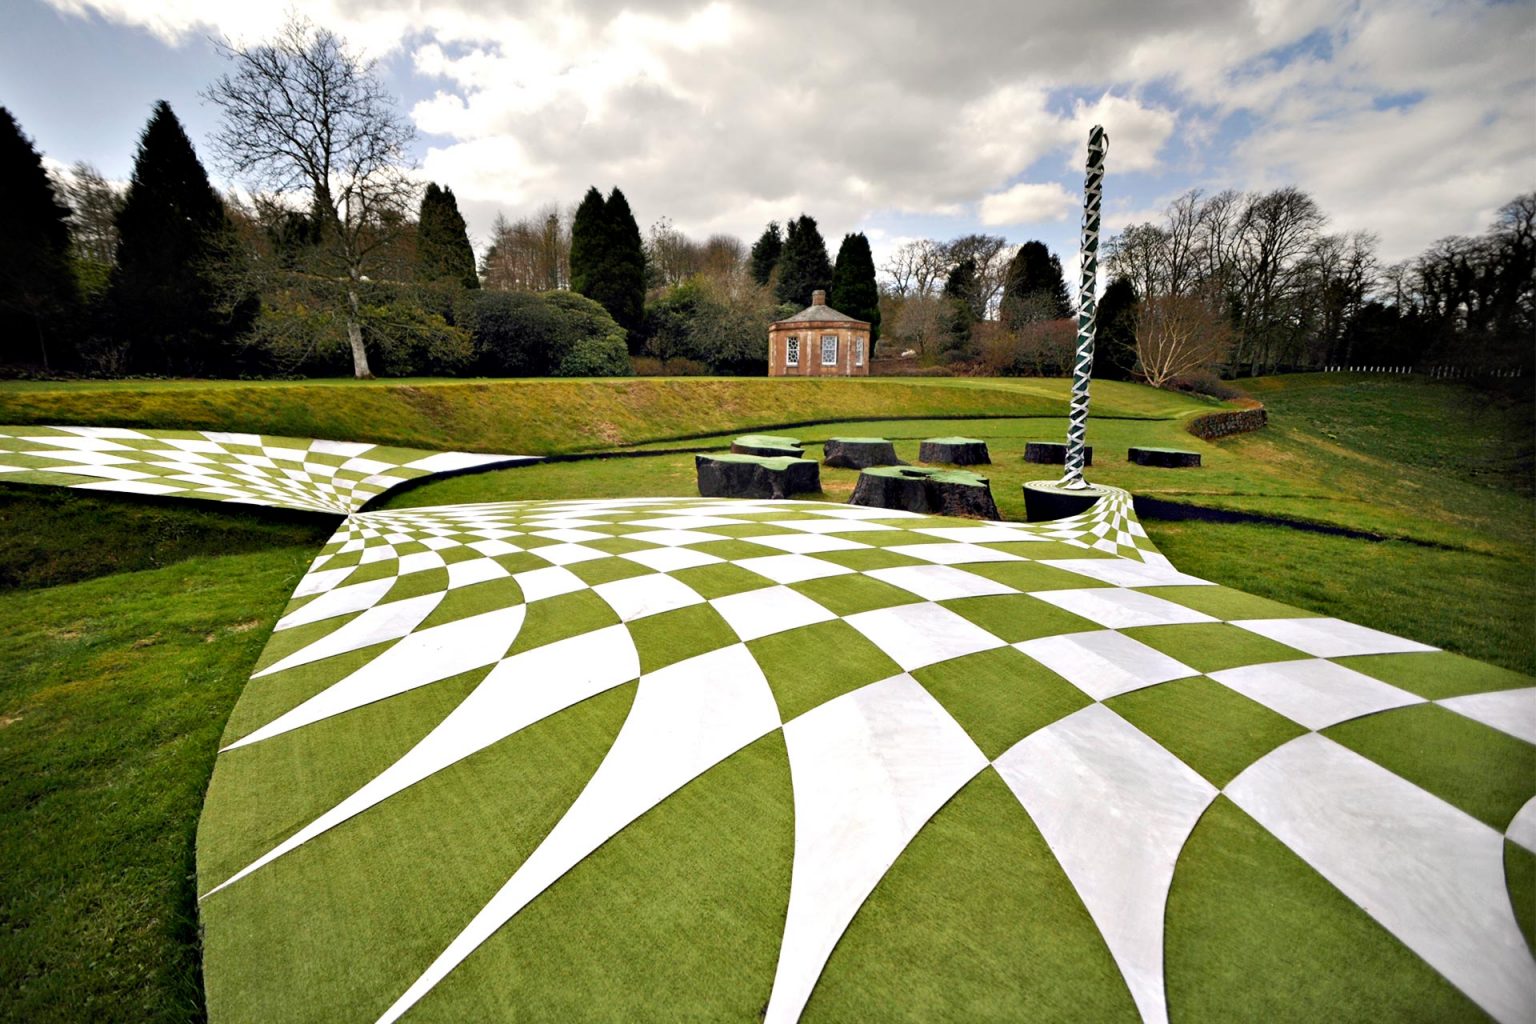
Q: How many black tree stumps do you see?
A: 7